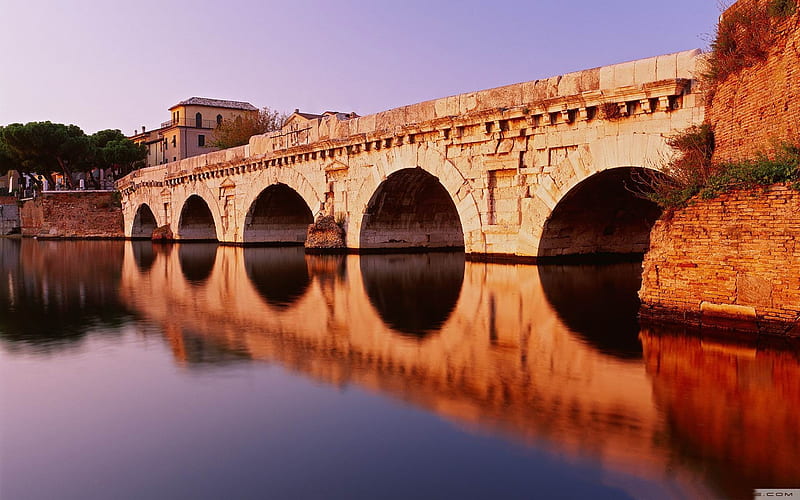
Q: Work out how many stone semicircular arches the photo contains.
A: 5